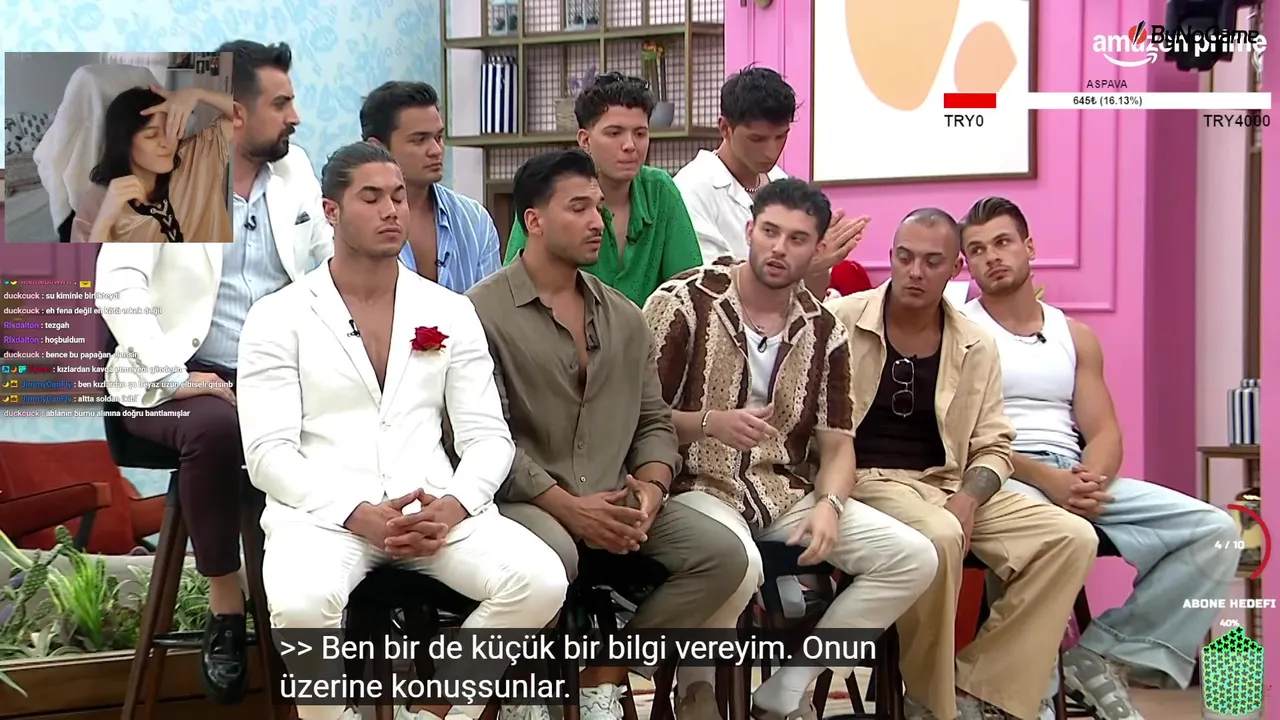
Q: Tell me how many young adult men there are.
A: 9